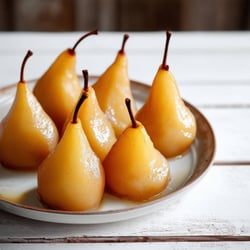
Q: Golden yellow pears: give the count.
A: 7